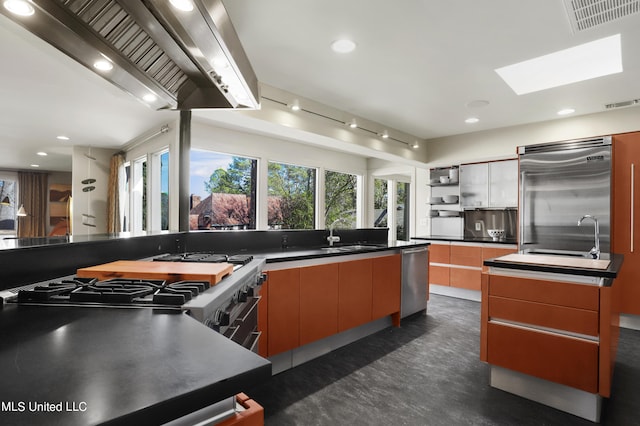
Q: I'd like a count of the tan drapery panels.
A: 2